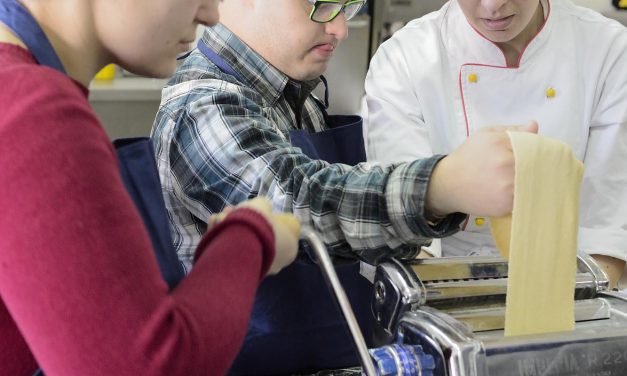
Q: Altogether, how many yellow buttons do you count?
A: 3